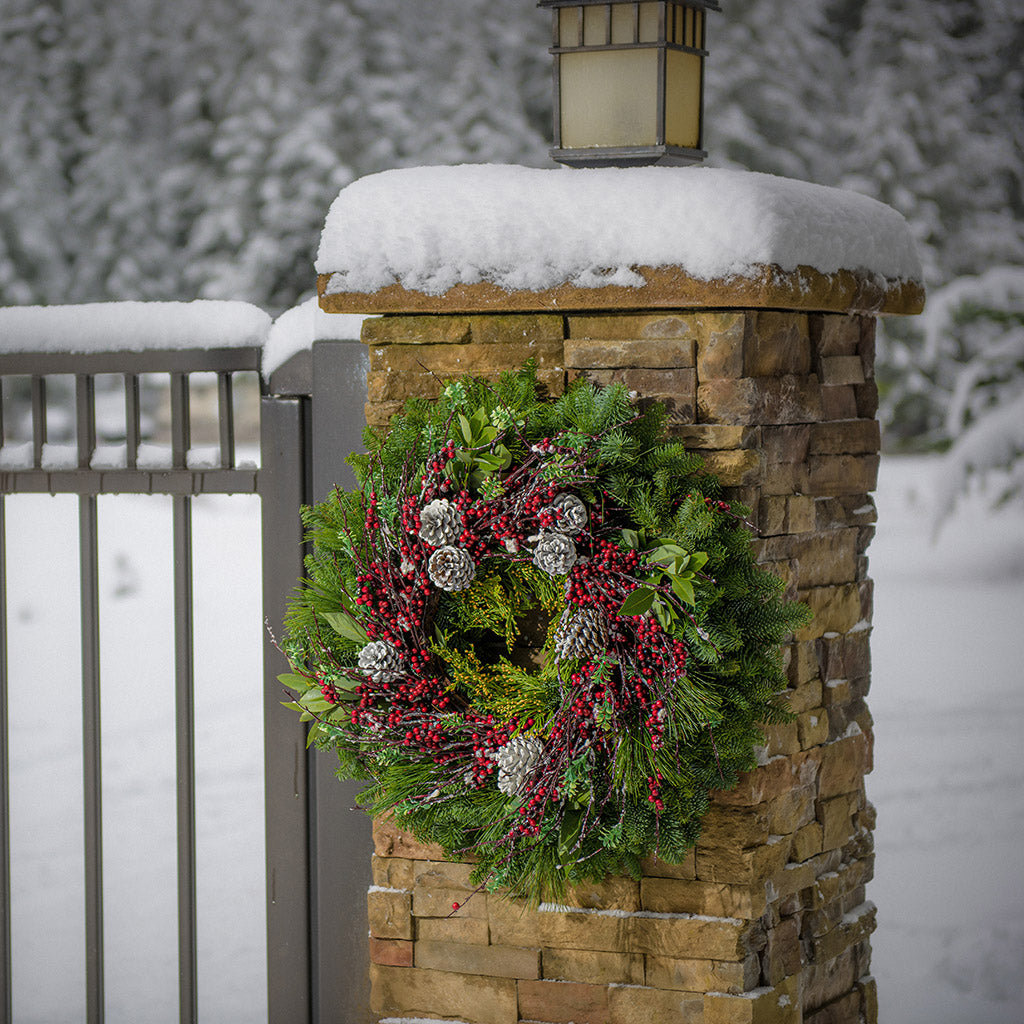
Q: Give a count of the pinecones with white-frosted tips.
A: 7